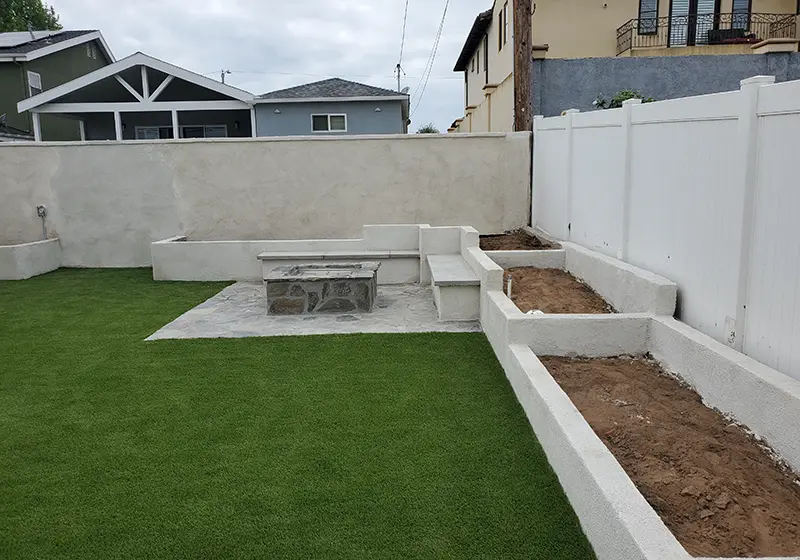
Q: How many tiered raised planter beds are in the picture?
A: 3